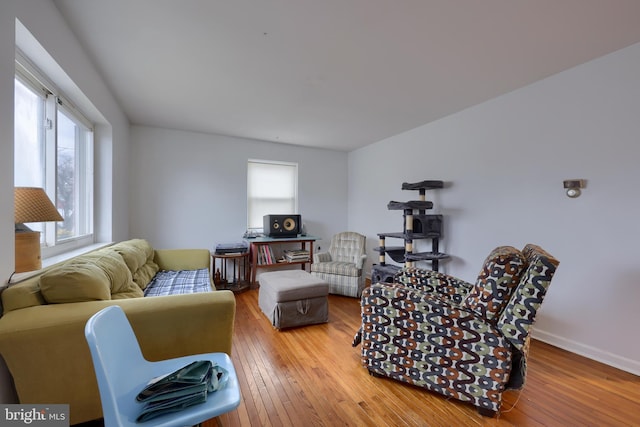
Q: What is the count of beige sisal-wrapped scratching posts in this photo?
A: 6